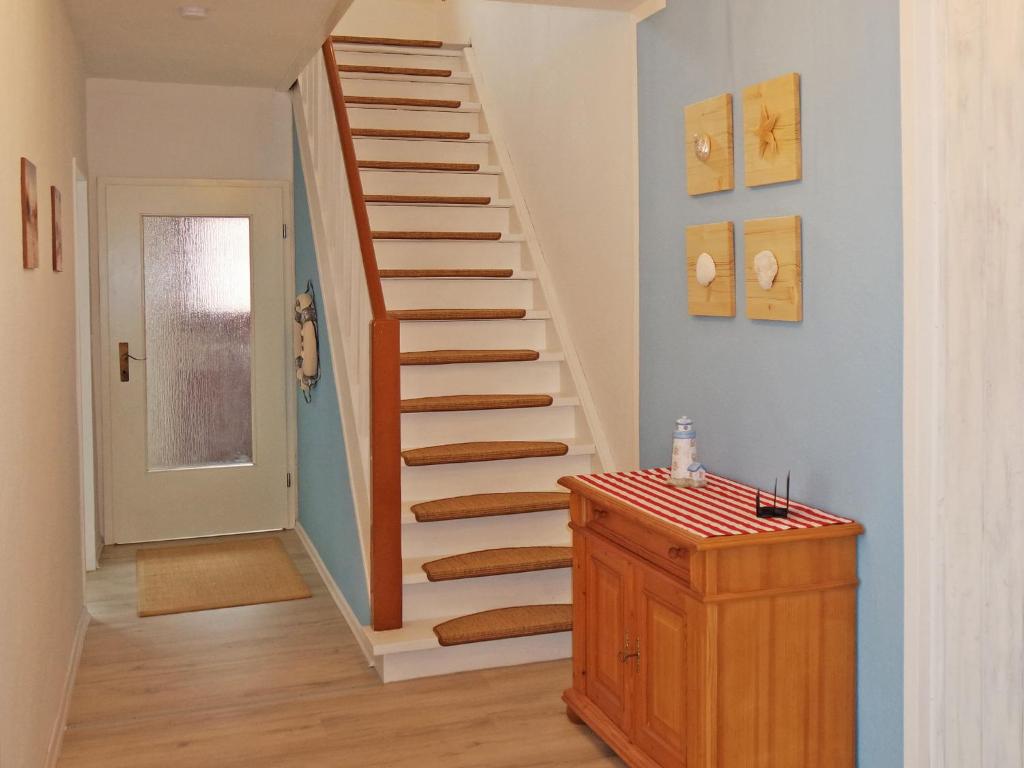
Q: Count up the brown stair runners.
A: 15